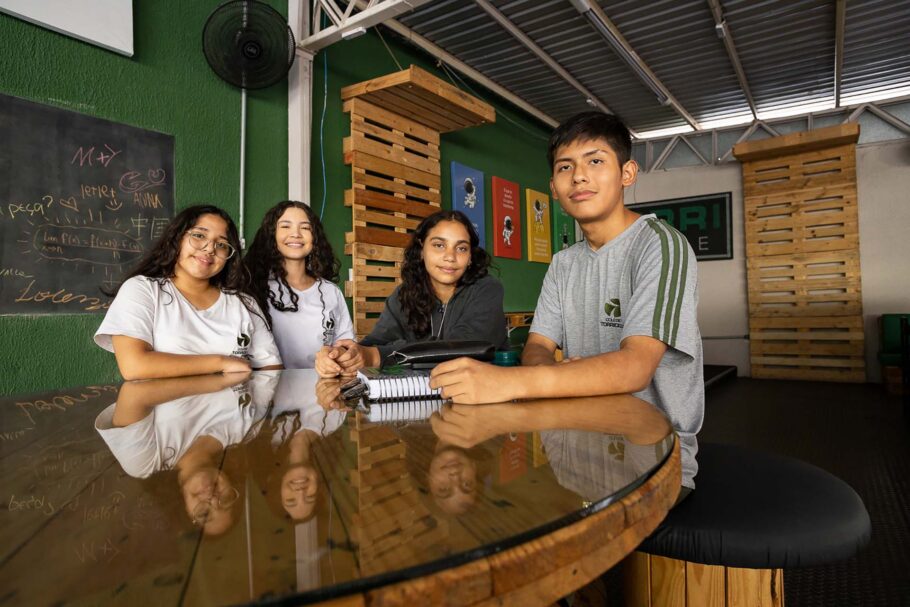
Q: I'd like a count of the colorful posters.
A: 4